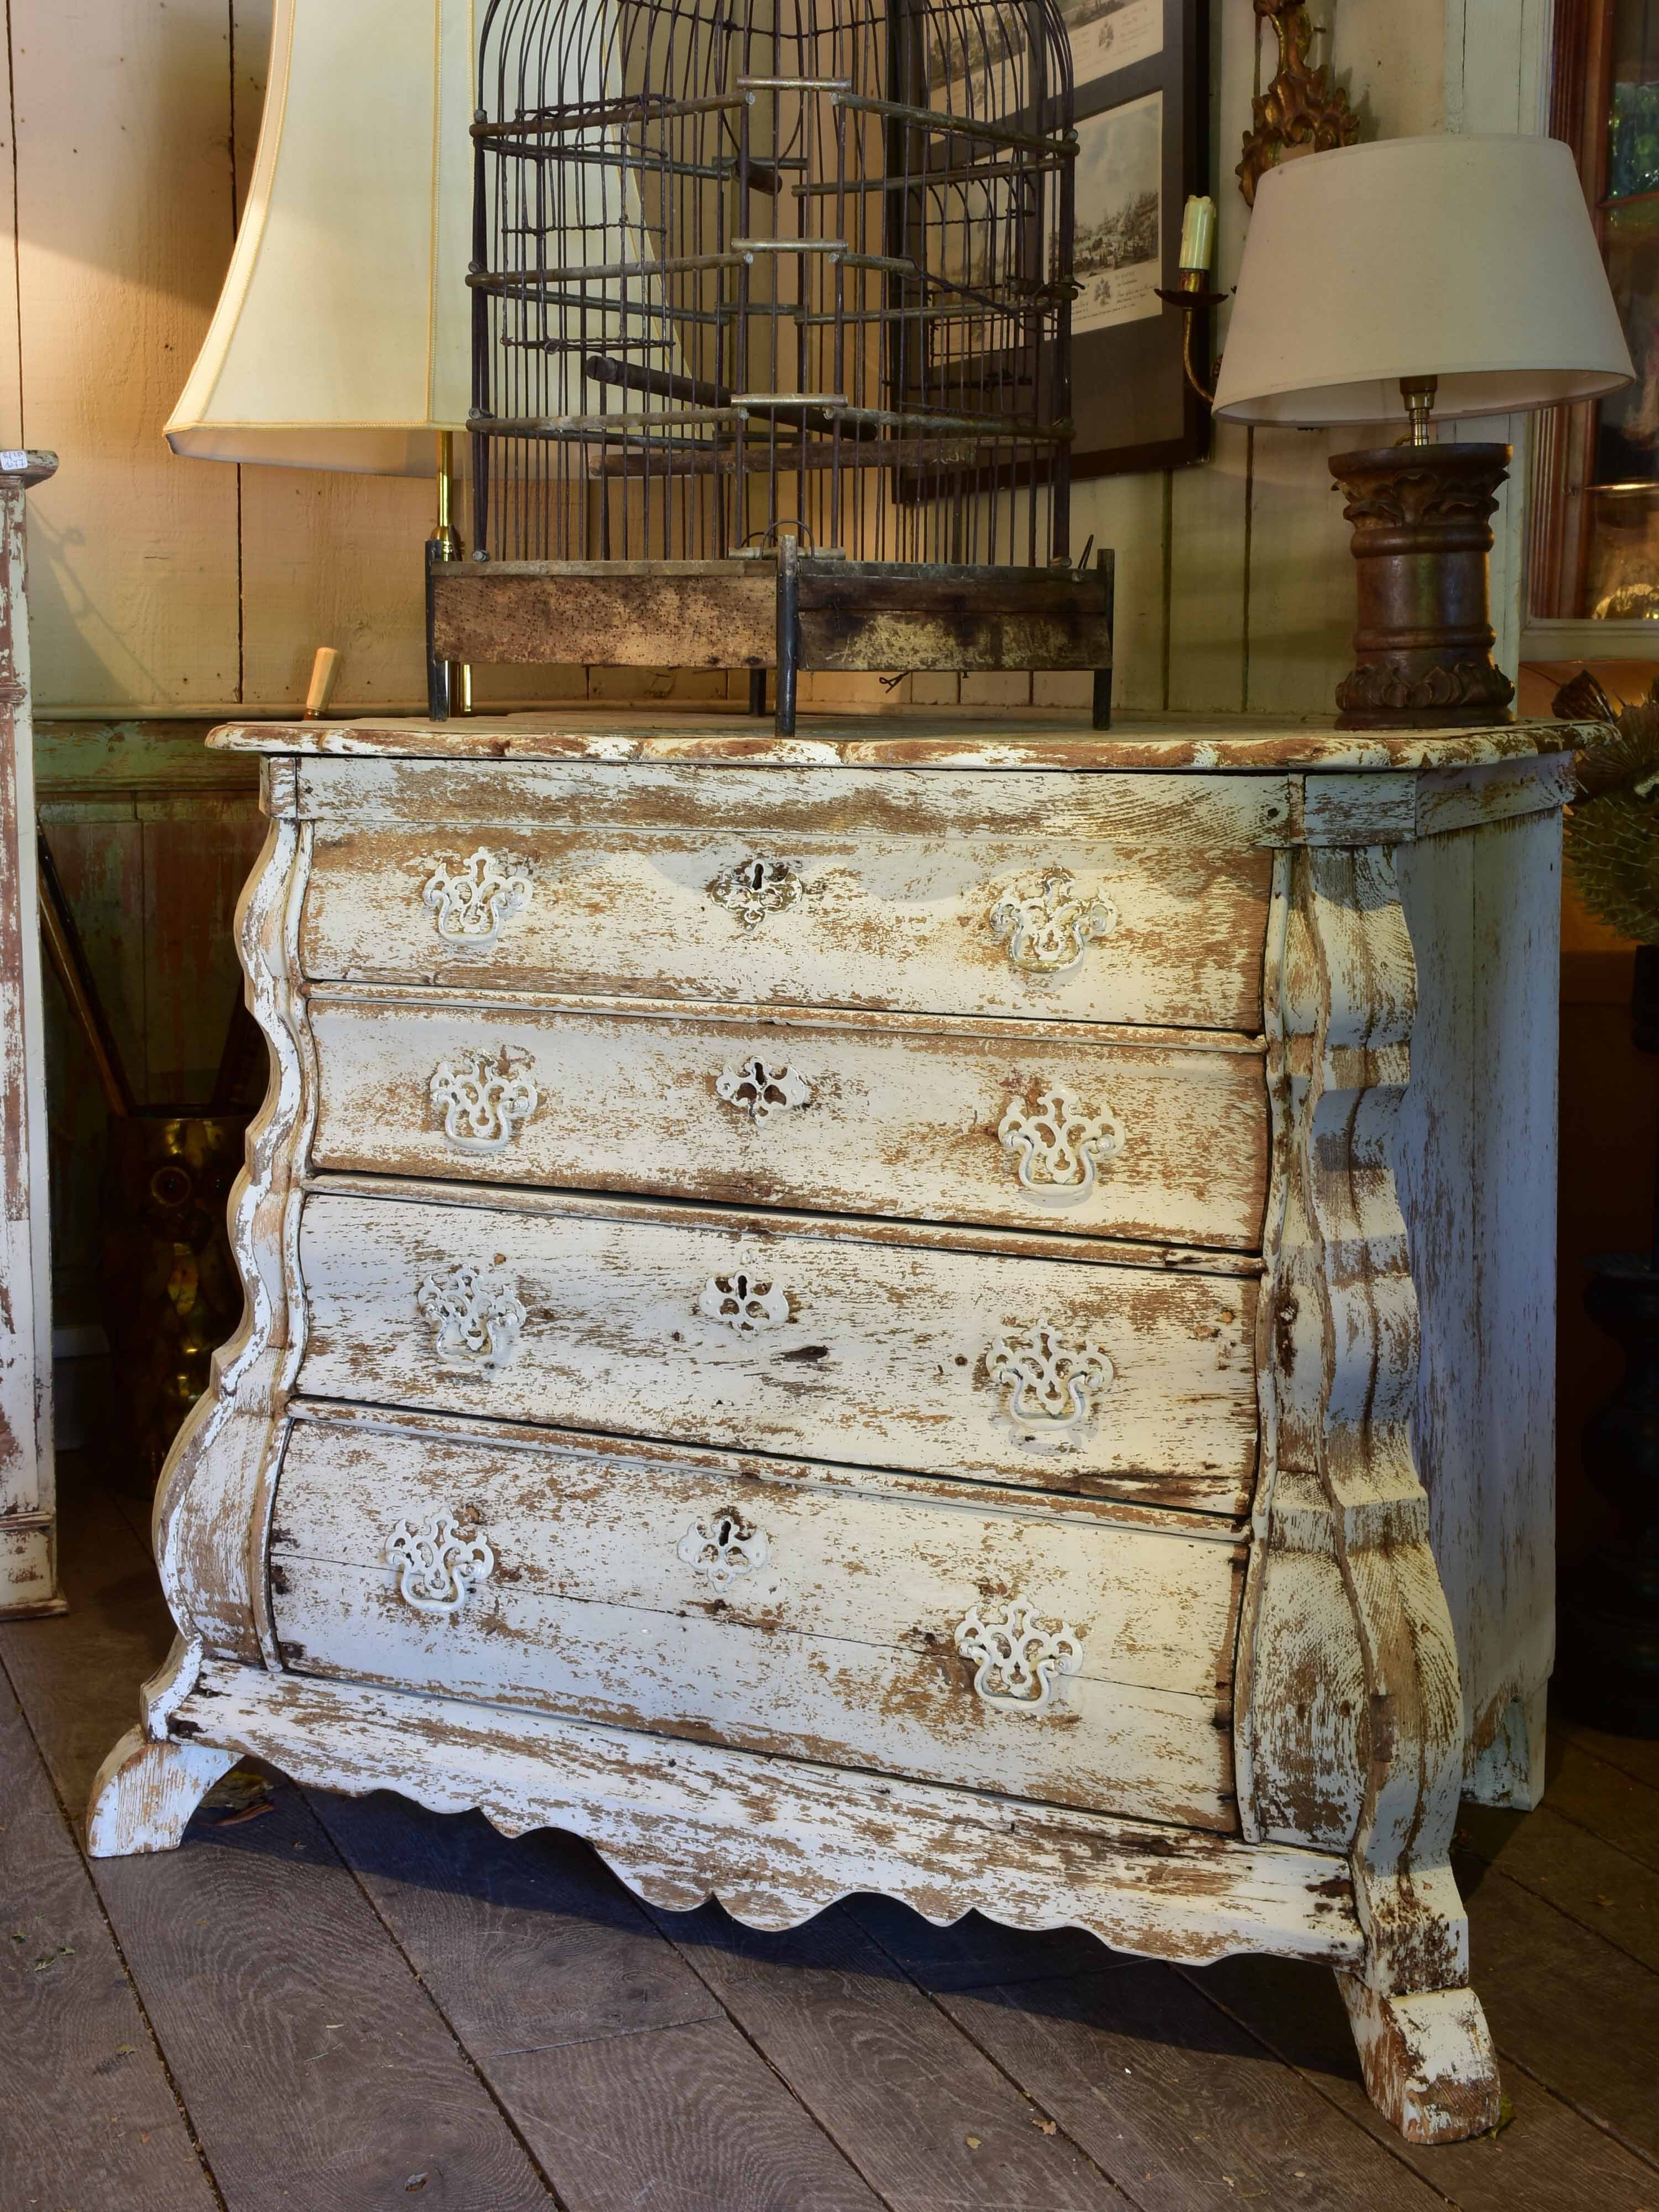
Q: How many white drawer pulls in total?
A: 8